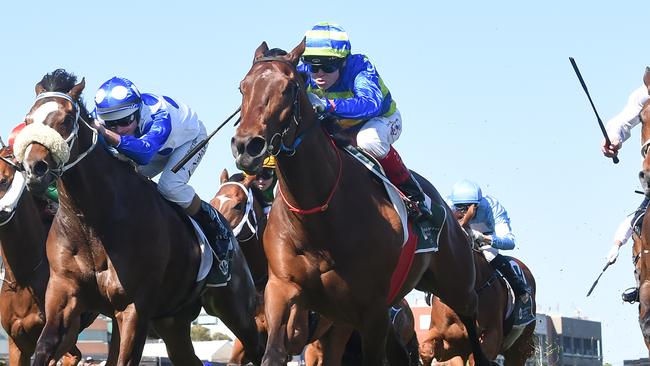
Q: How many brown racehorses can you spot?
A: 6